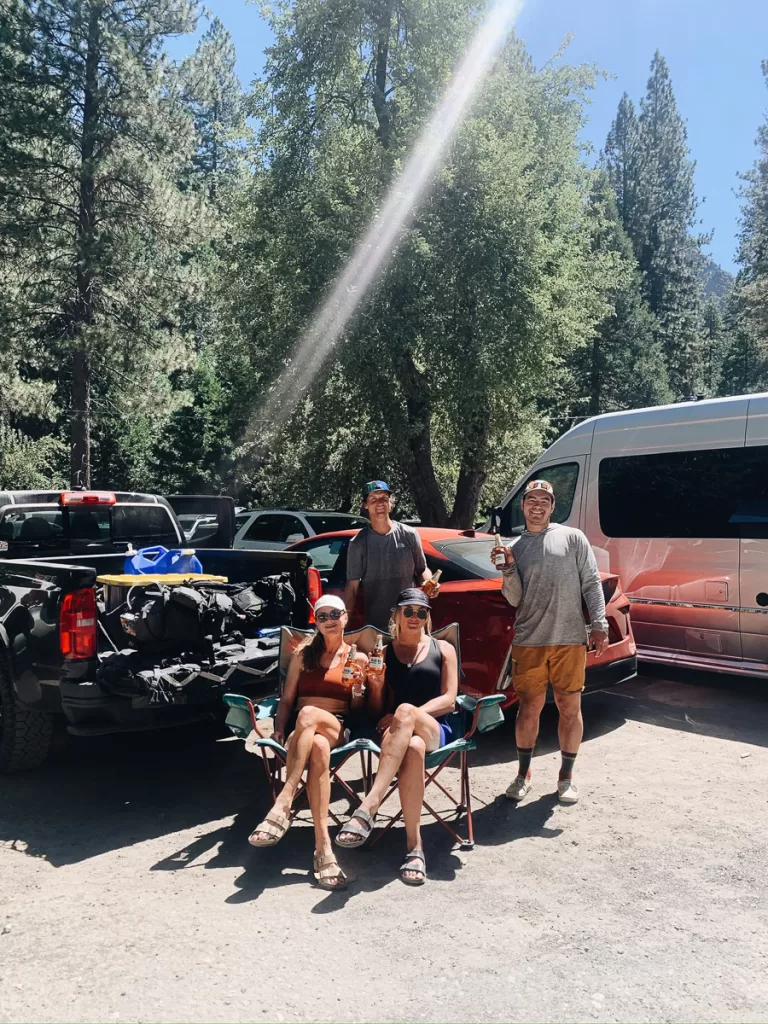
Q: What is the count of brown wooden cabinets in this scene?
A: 0